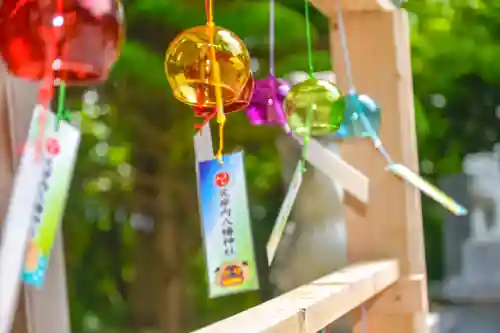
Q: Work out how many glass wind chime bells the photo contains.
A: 6